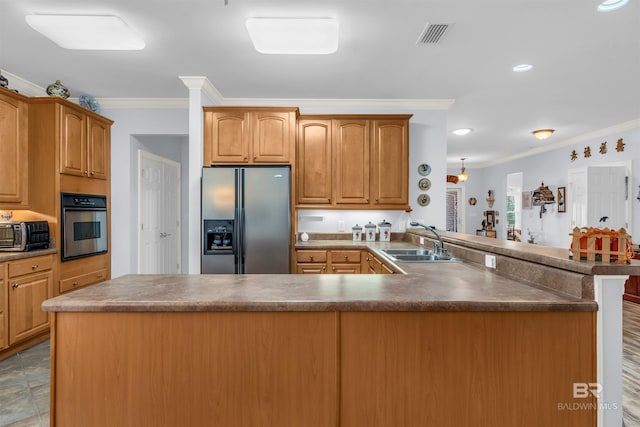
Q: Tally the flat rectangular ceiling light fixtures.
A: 2